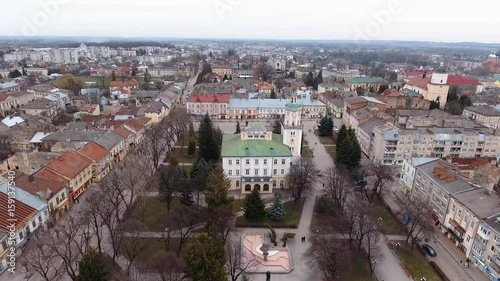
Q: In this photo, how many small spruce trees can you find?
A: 2